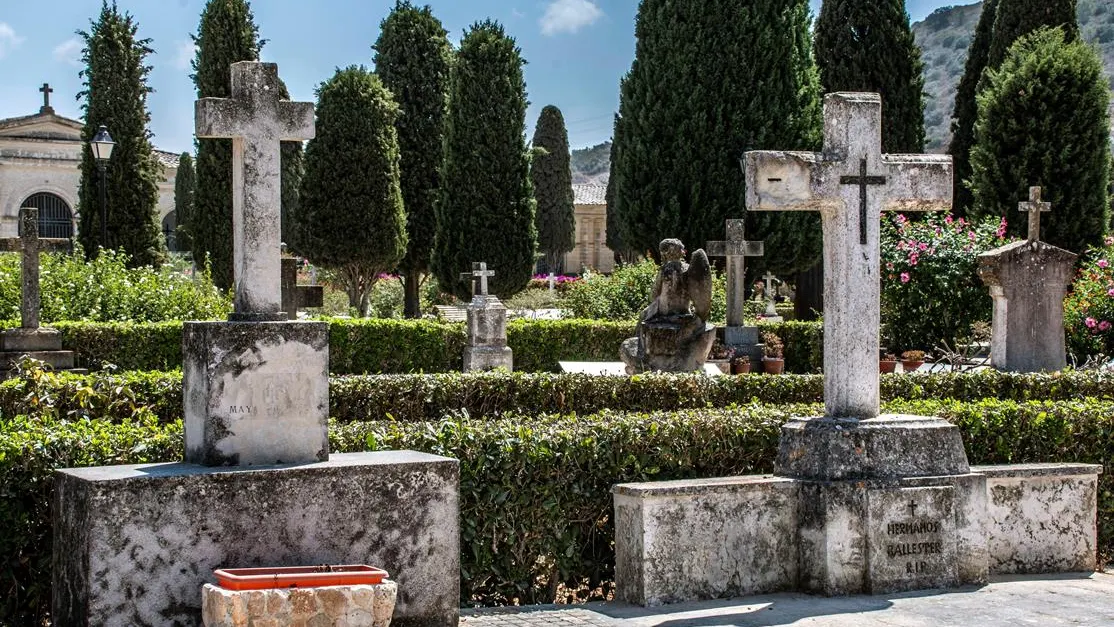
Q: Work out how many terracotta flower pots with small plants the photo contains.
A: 4